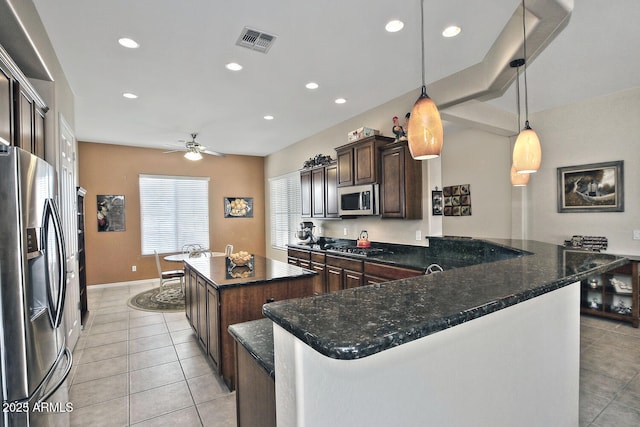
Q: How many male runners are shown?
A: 0